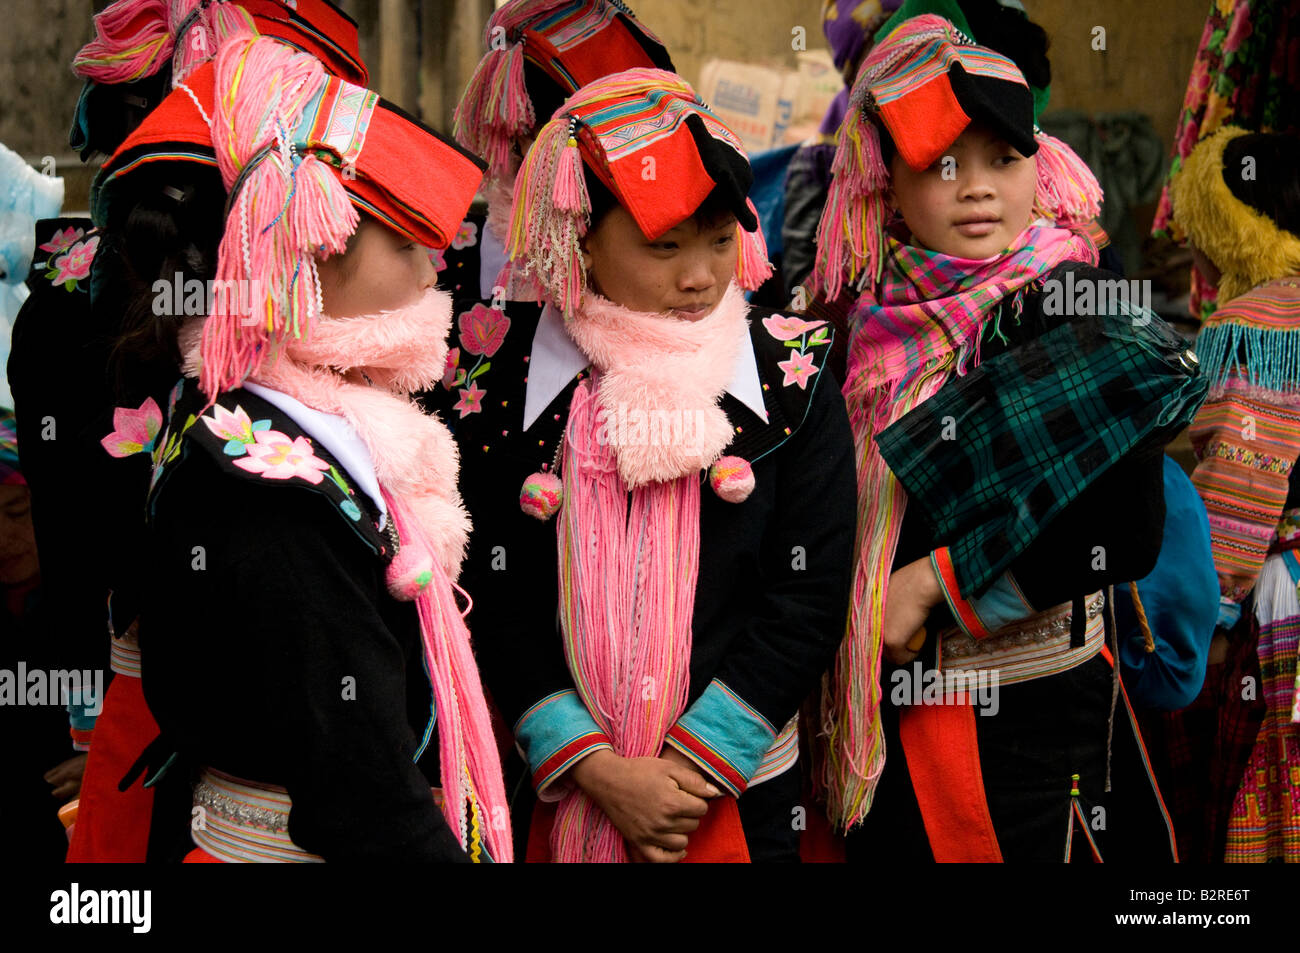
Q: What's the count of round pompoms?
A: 3